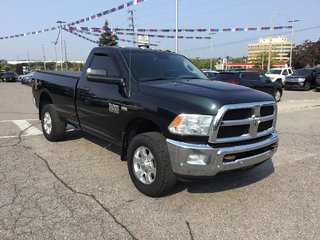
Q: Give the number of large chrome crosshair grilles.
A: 1